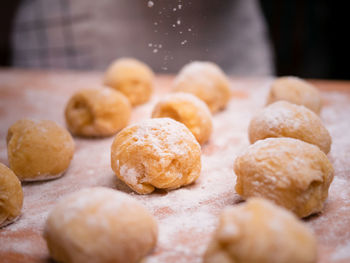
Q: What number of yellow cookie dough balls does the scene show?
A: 12